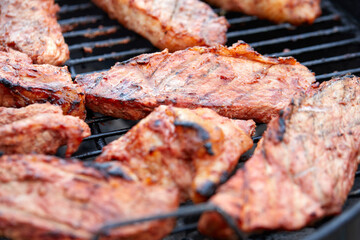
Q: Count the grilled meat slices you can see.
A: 9